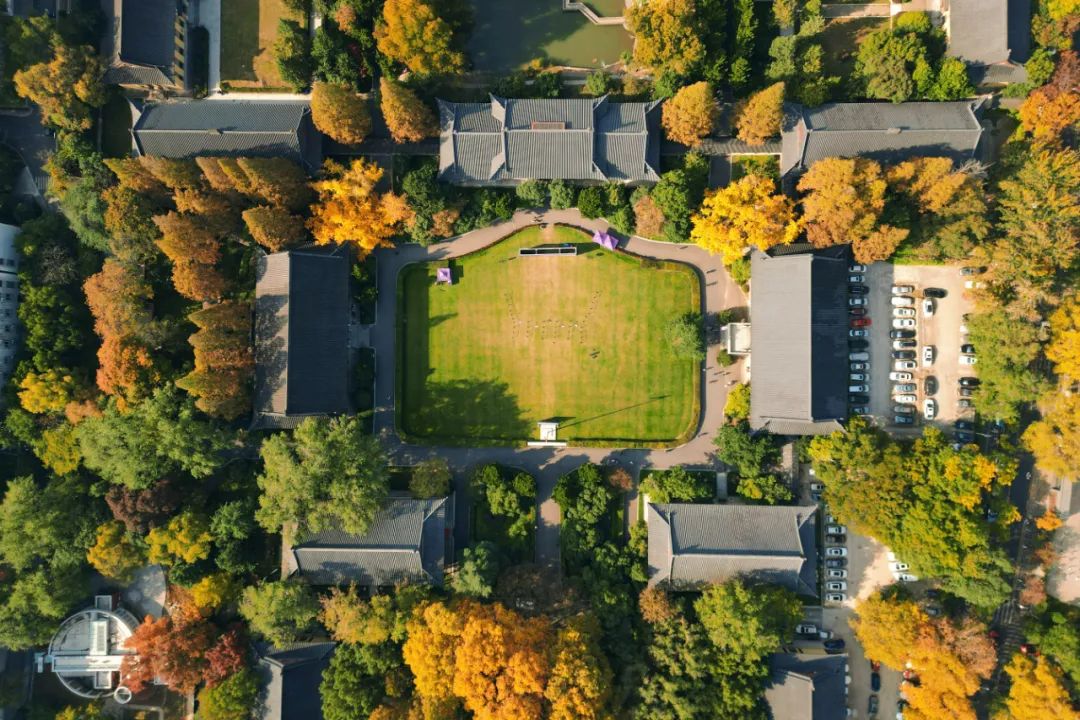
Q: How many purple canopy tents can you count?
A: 3